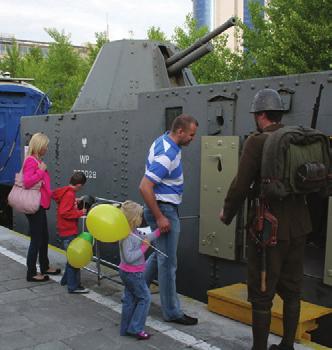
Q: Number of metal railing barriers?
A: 1